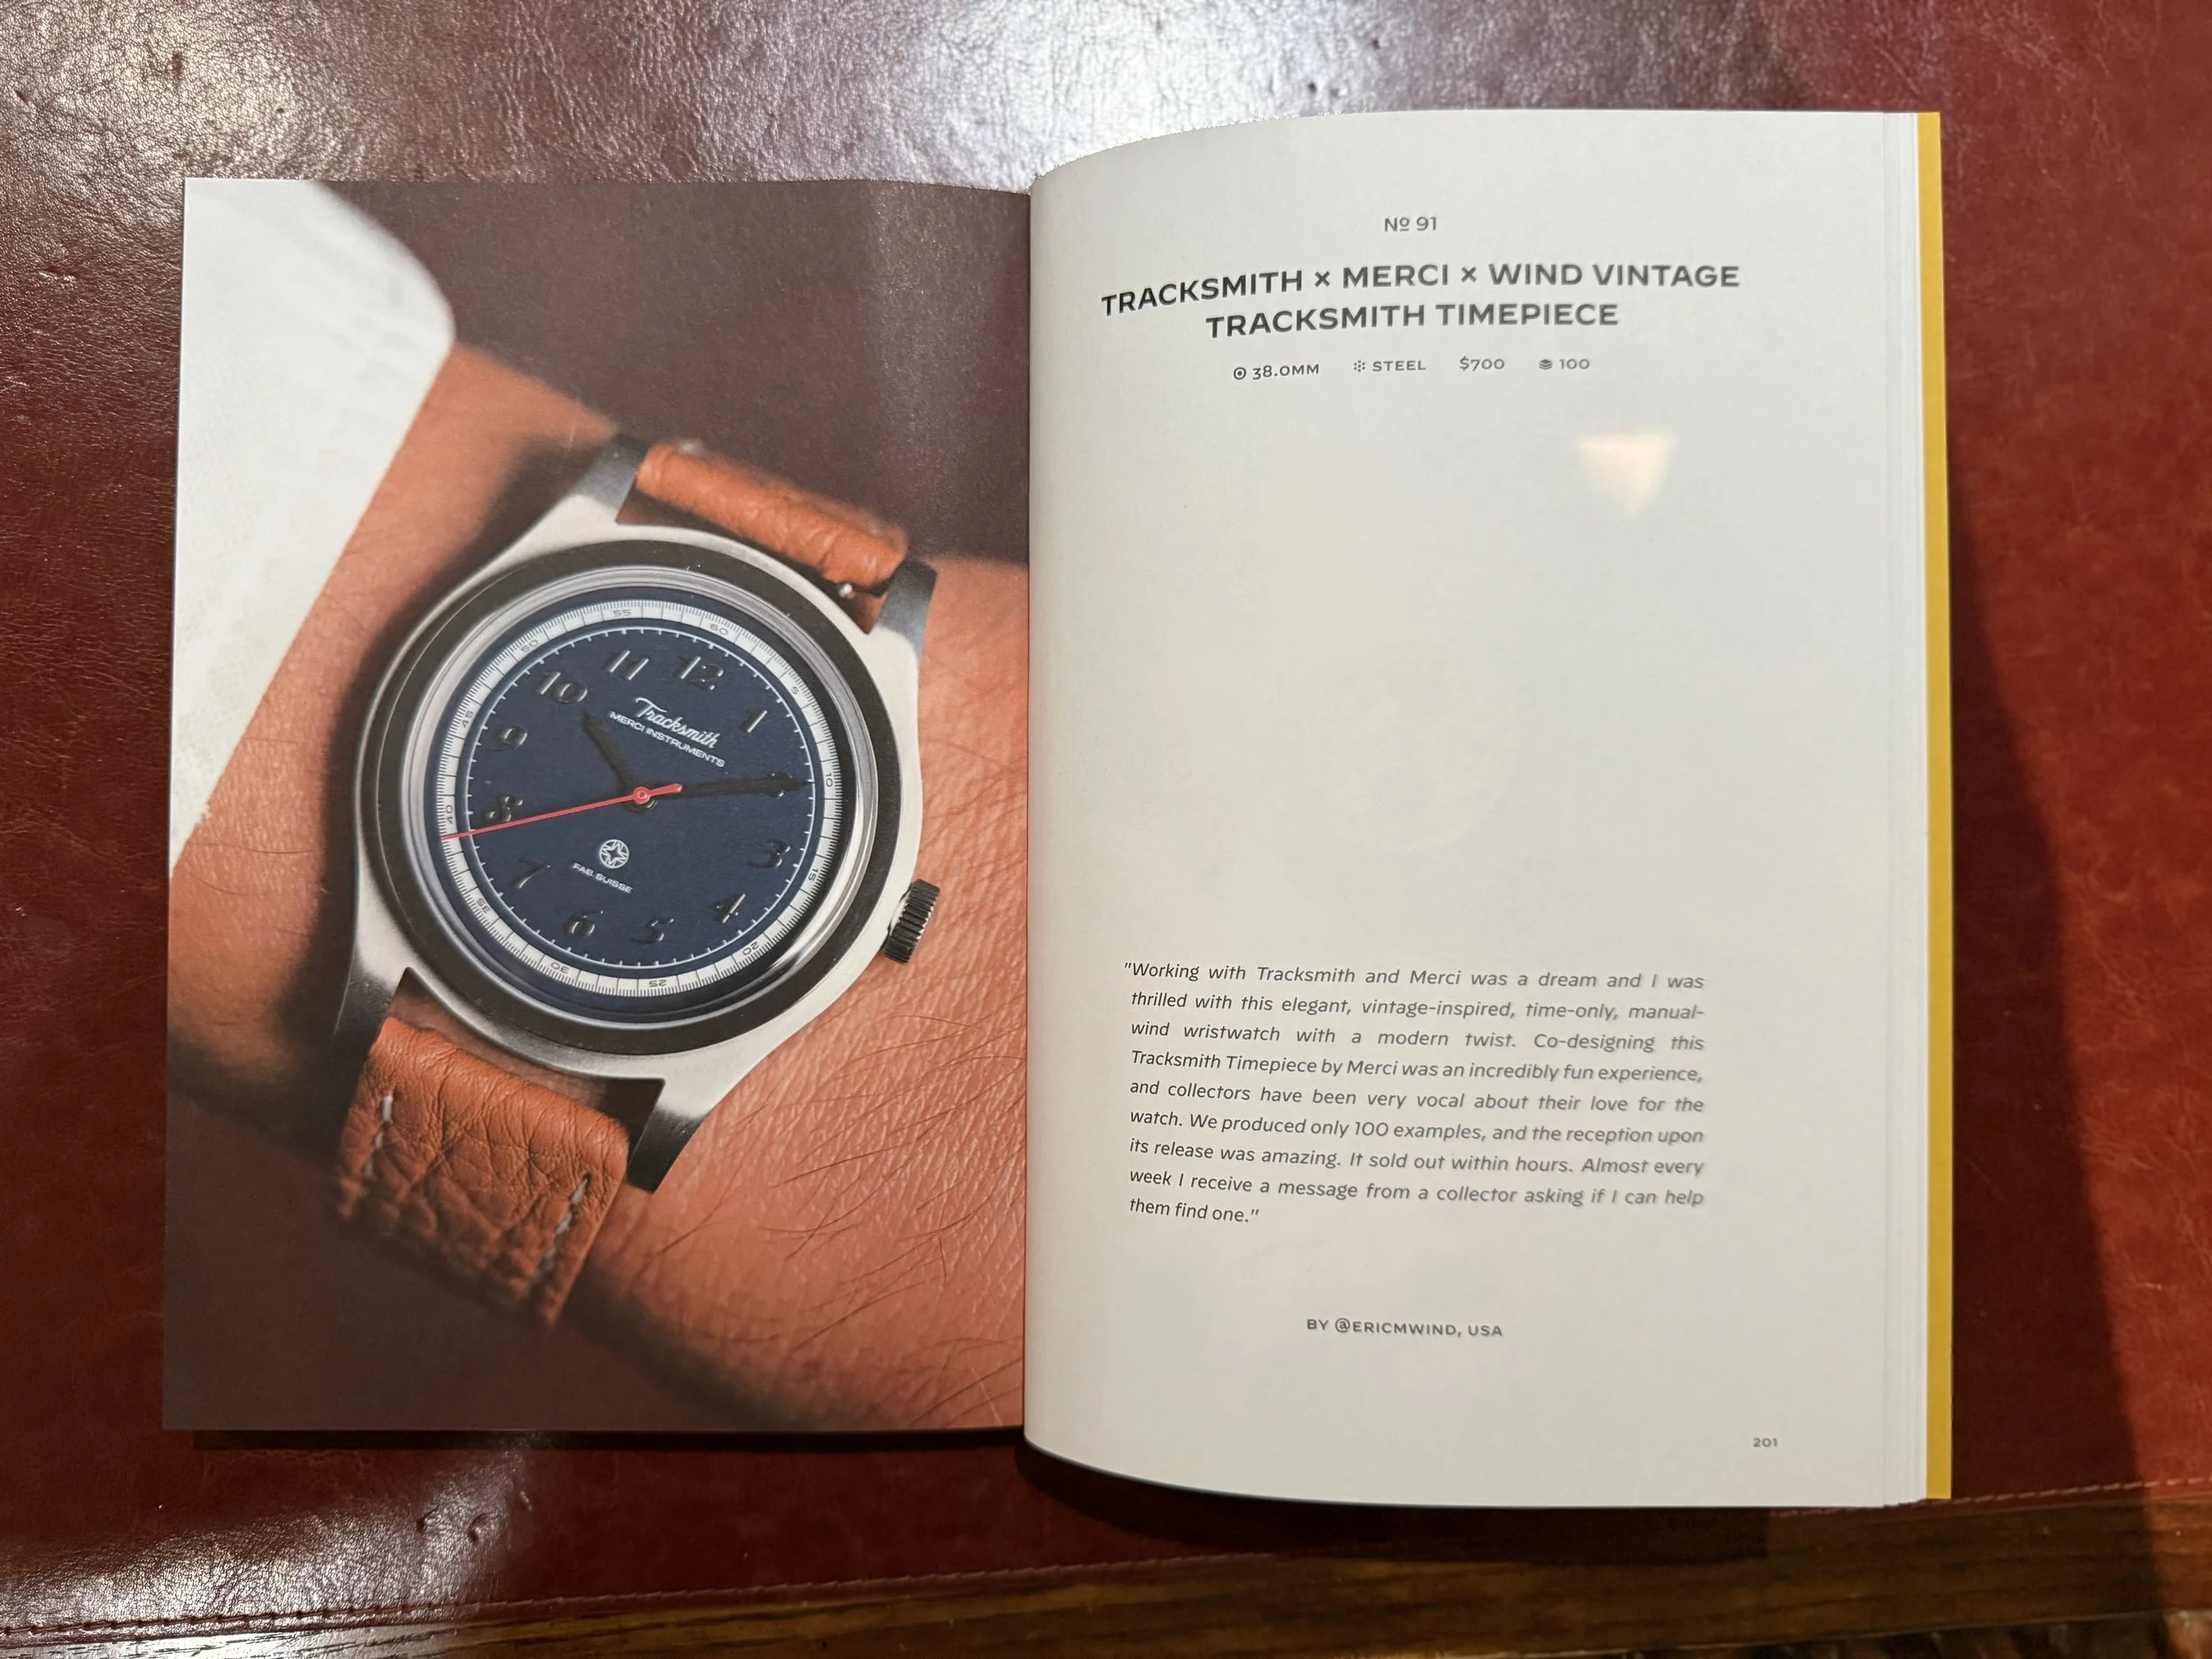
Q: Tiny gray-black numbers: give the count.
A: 12